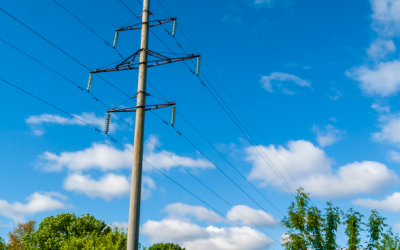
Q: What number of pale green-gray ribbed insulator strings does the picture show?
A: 6